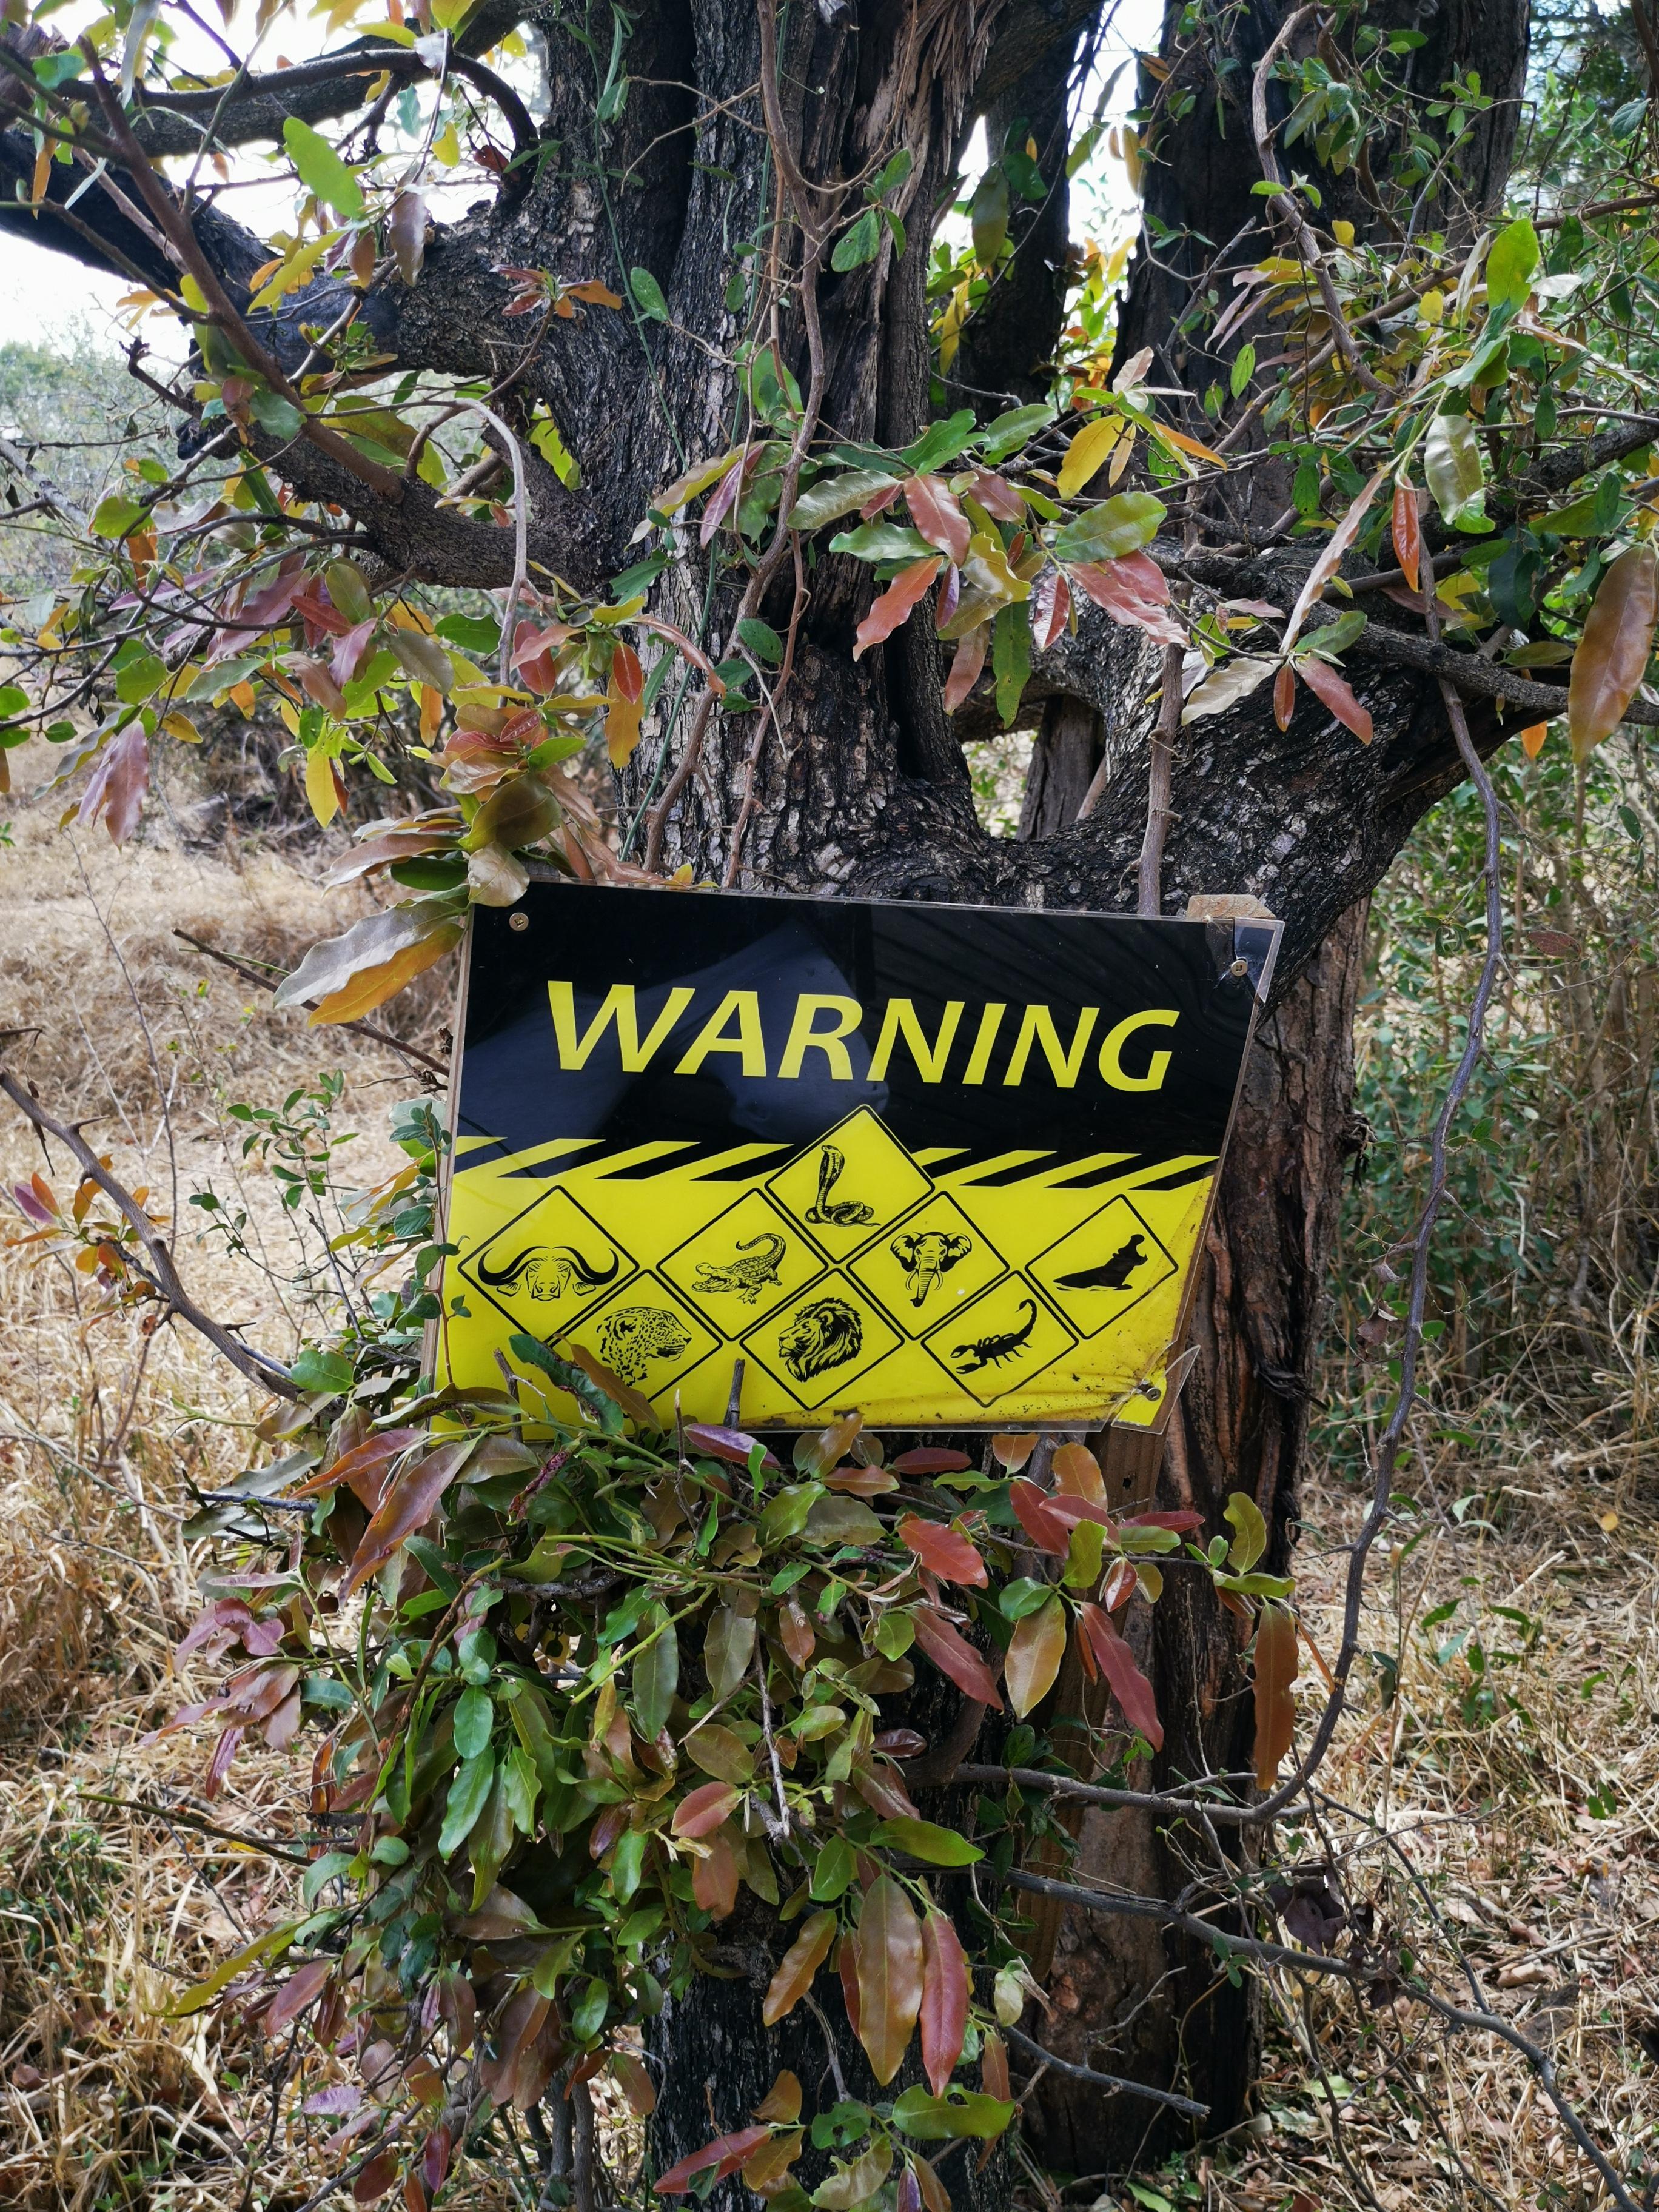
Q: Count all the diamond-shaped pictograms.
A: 8